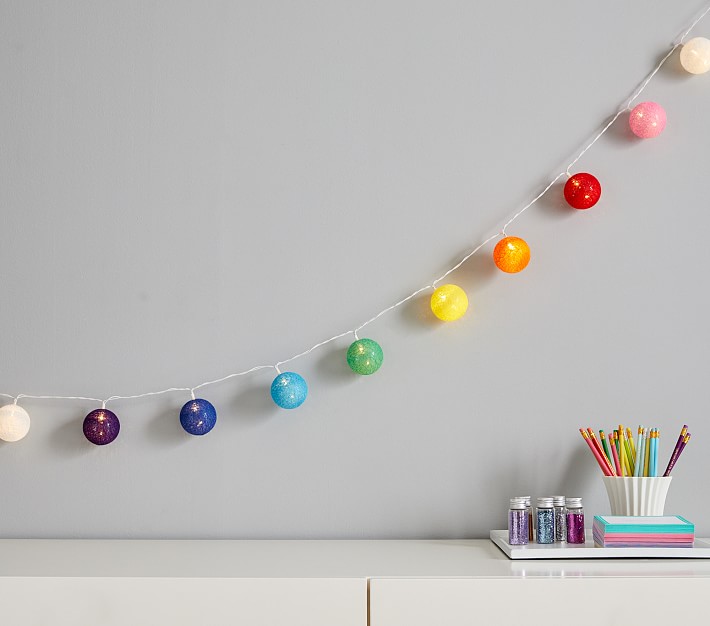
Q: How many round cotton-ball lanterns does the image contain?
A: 10